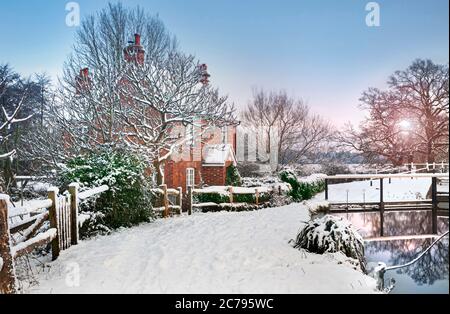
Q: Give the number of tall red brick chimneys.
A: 3